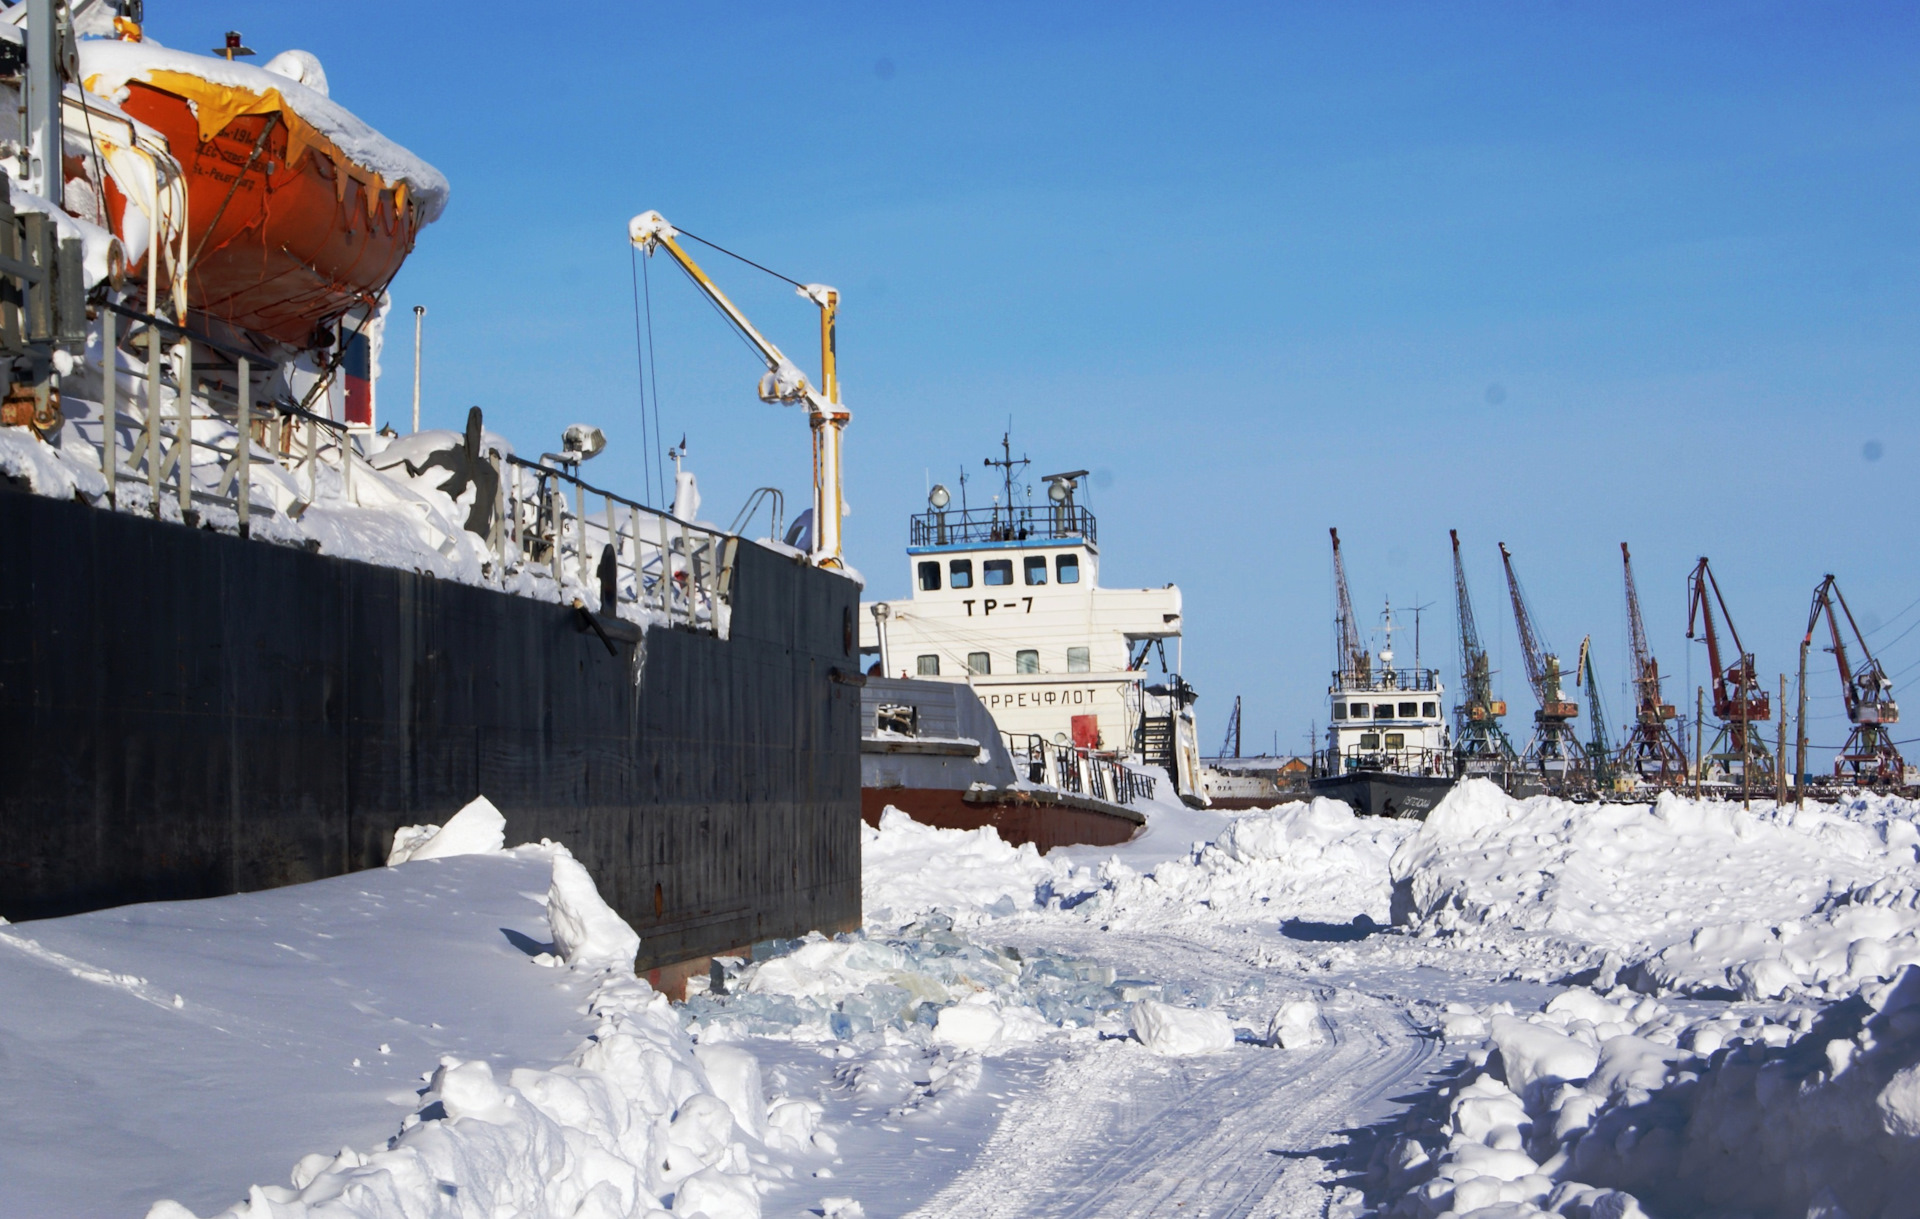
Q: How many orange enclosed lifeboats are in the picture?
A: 1